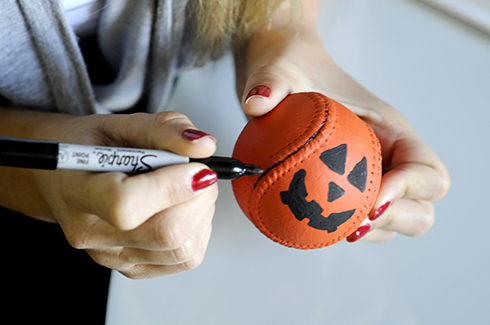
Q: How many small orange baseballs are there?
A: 1